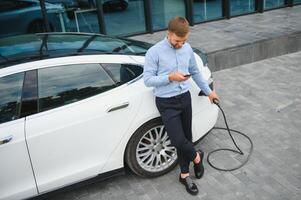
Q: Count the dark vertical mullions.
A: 7